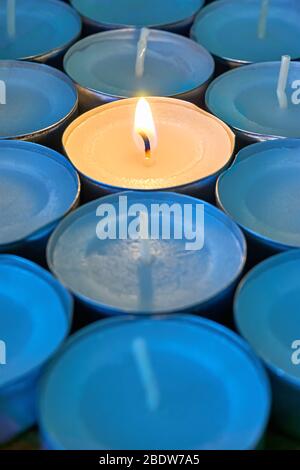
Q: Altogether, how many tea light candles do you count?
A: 13